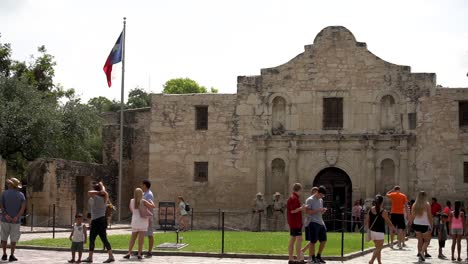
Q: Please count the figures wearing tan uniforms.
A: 2